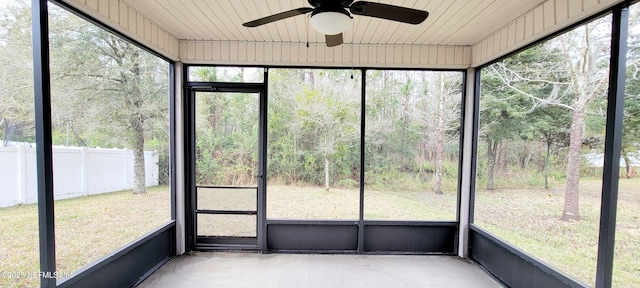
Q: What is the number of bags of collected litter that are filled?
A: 0